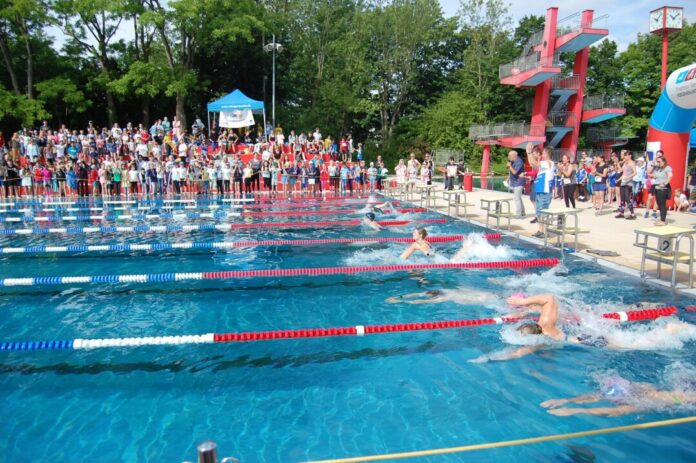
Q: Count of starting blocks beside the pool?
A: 7